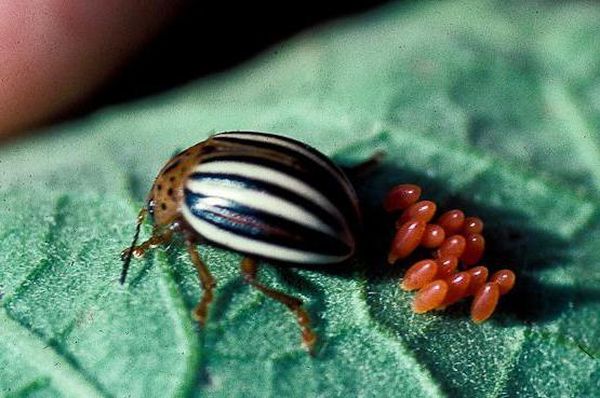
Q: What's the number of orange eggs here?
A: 15